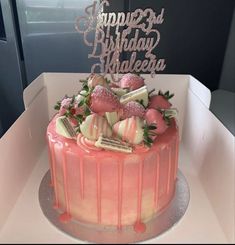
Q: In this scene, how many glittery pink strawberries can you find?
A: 3